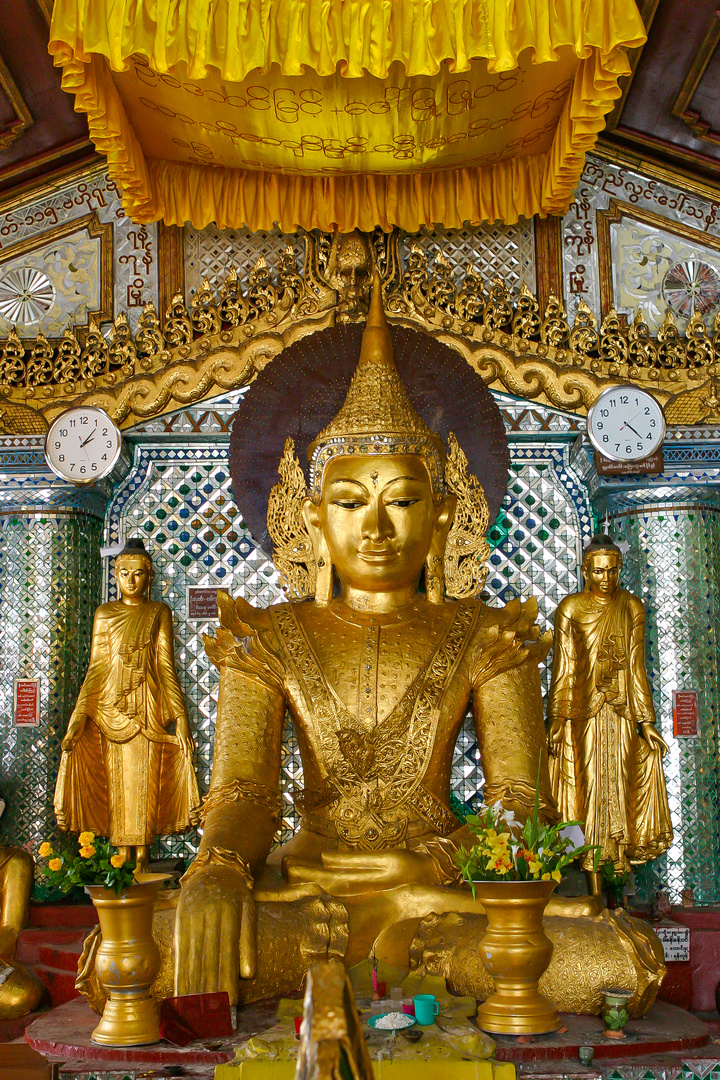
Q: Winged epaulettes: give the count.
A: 2